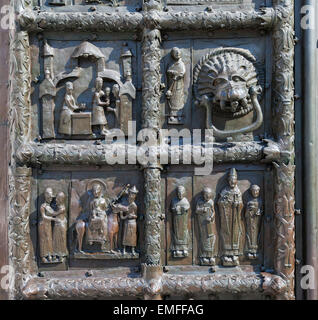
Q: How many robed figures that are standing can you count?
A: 11